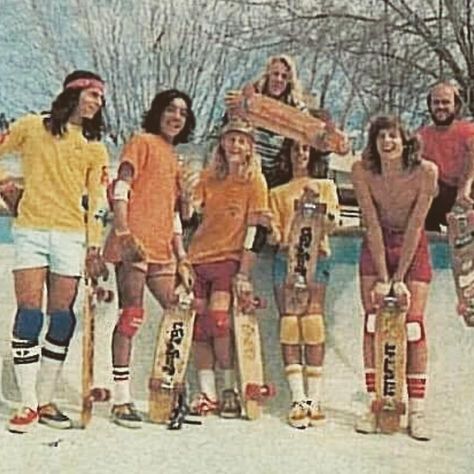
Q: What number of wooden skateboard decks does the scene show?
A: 7